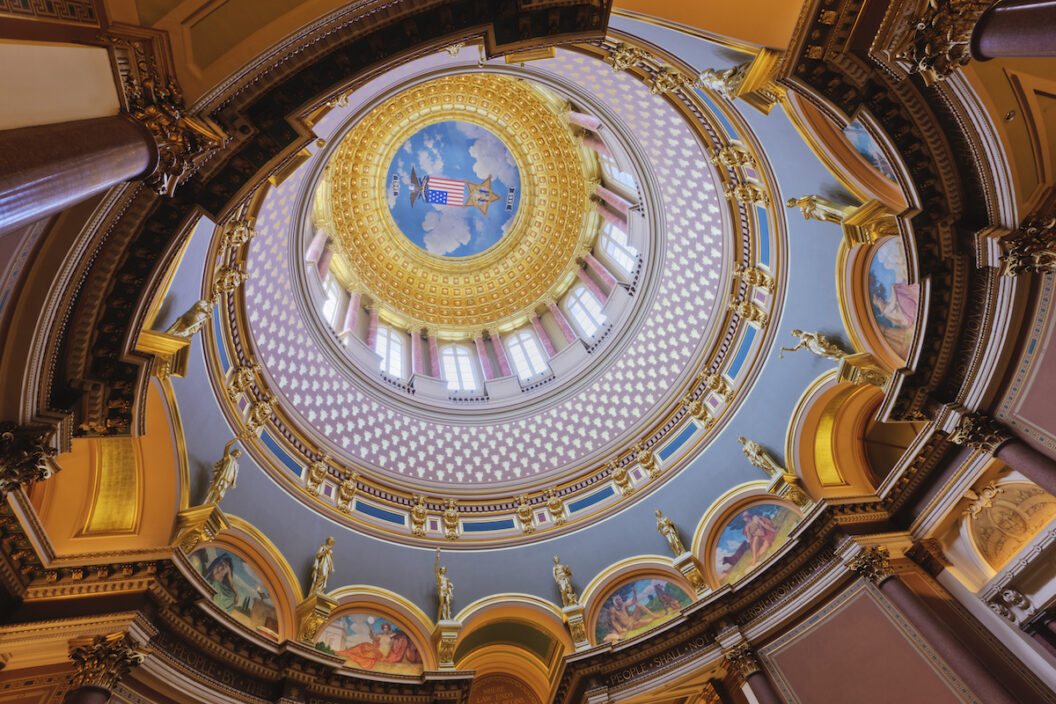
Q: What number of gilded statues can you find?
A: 10